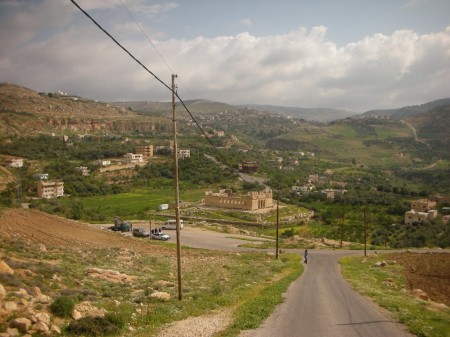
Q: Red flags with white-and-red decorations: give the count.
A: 0